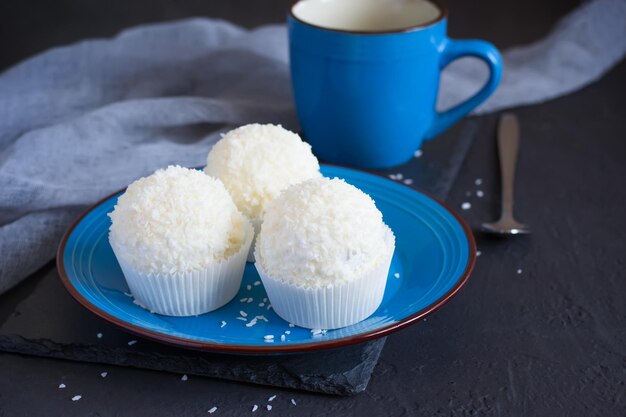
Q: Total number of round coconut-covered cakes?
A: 3